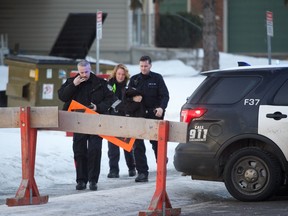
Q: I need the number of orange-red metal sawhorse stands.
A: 2